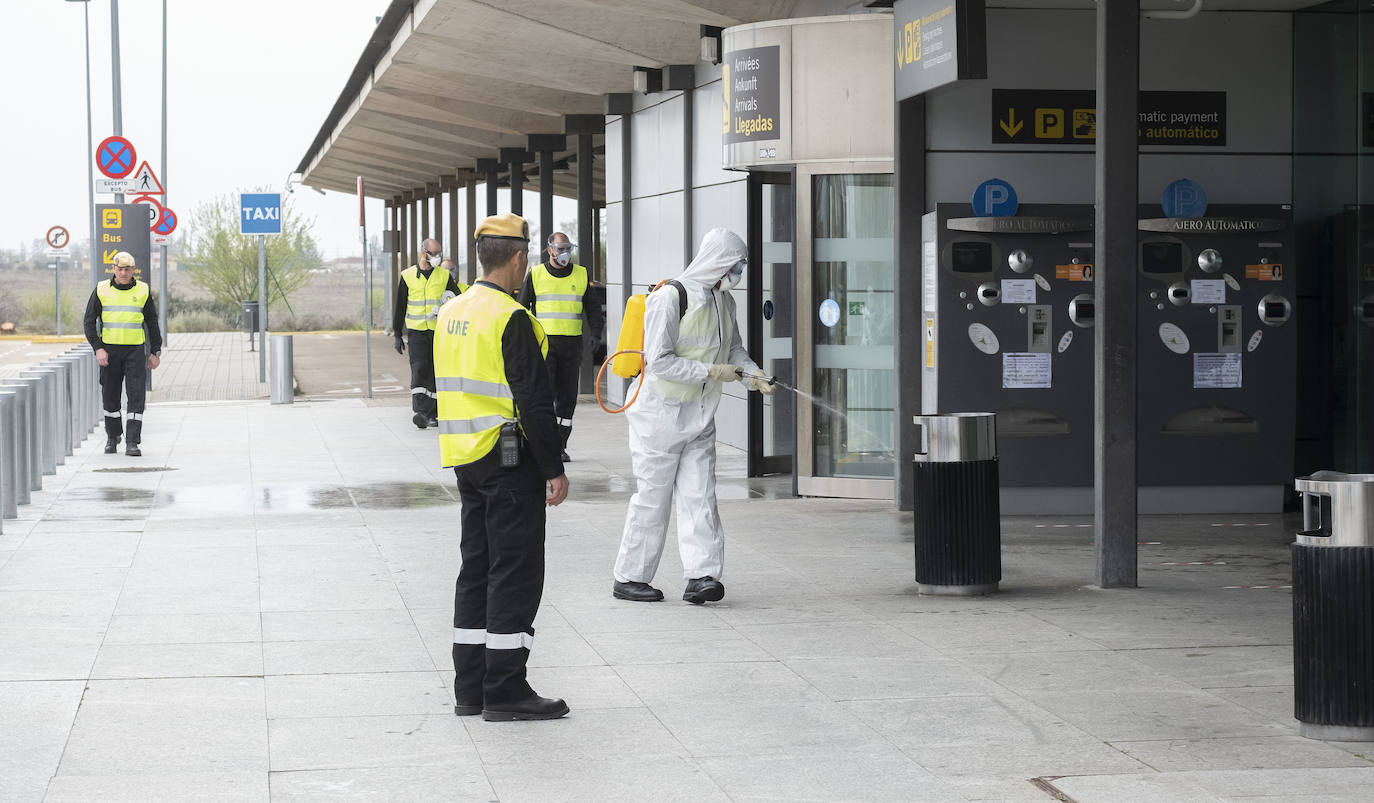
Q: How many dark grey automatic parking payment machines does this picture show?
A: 2